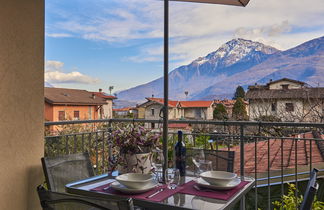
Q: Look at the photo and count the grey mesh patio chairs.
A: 4